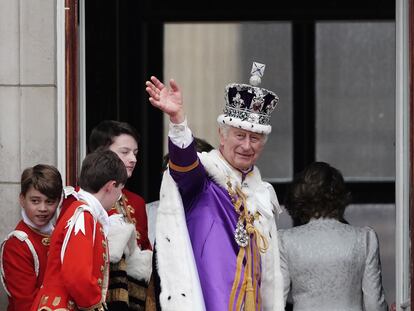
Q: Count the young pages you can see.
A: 3